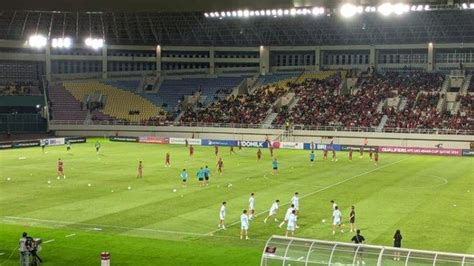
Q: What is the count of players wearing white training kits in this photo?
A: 9